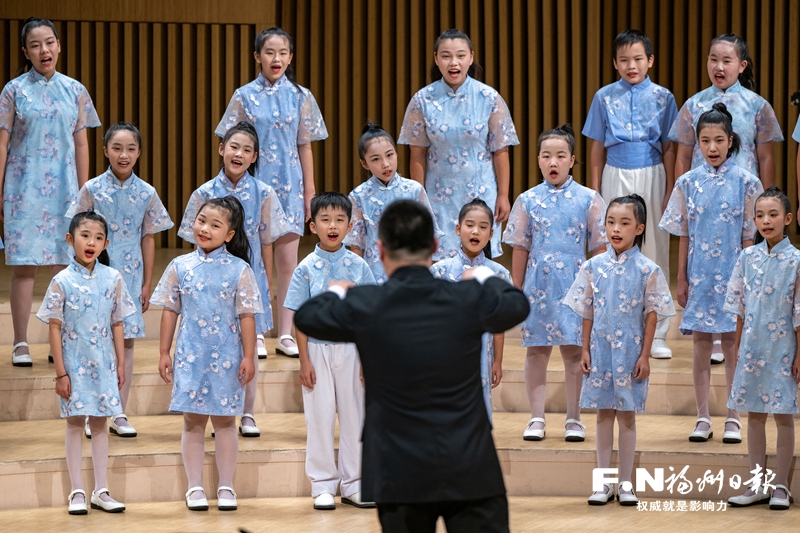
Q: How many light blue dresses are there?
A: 14